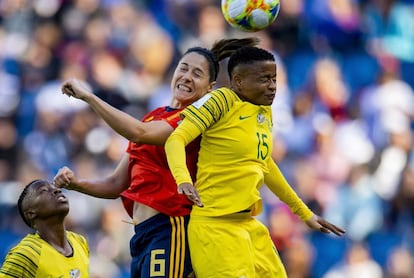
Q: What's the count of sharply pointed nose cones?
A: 0